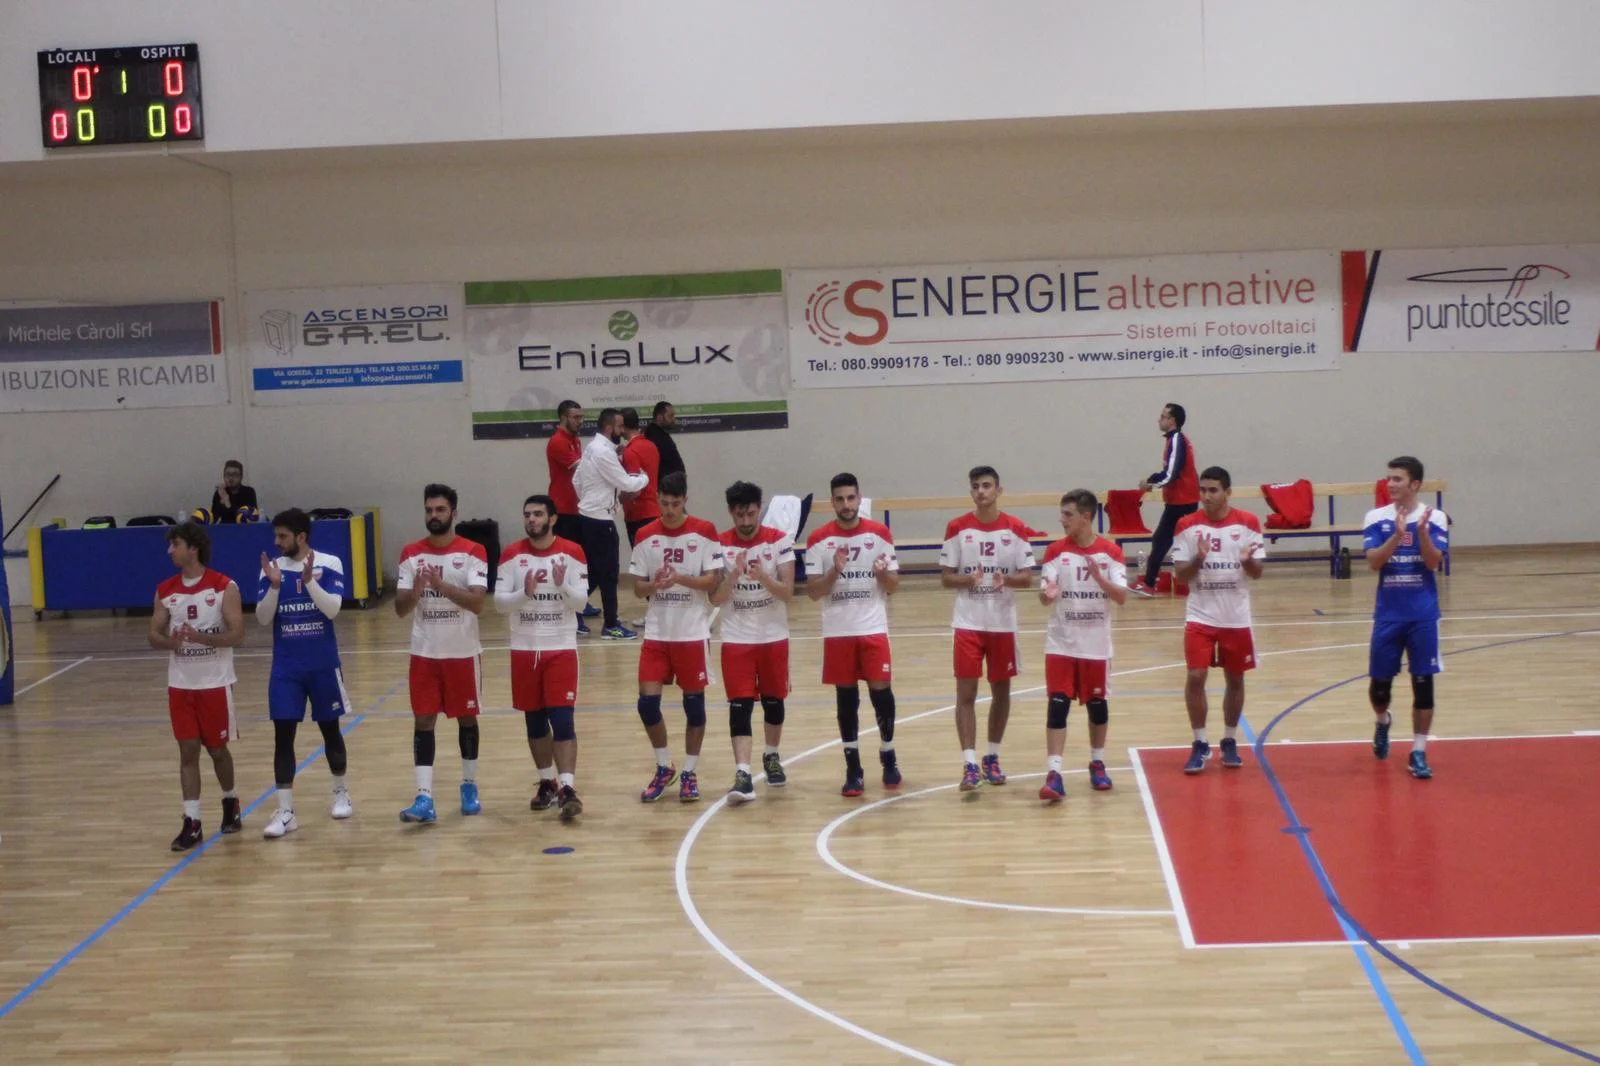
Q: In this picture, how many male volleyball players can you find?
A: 11